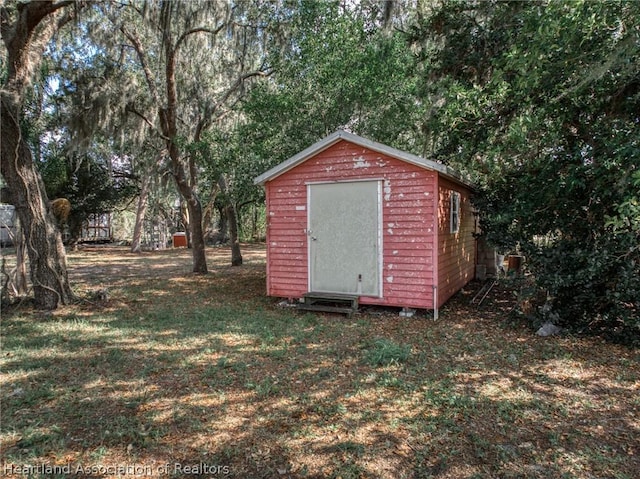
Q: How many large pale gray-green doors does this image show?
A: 1